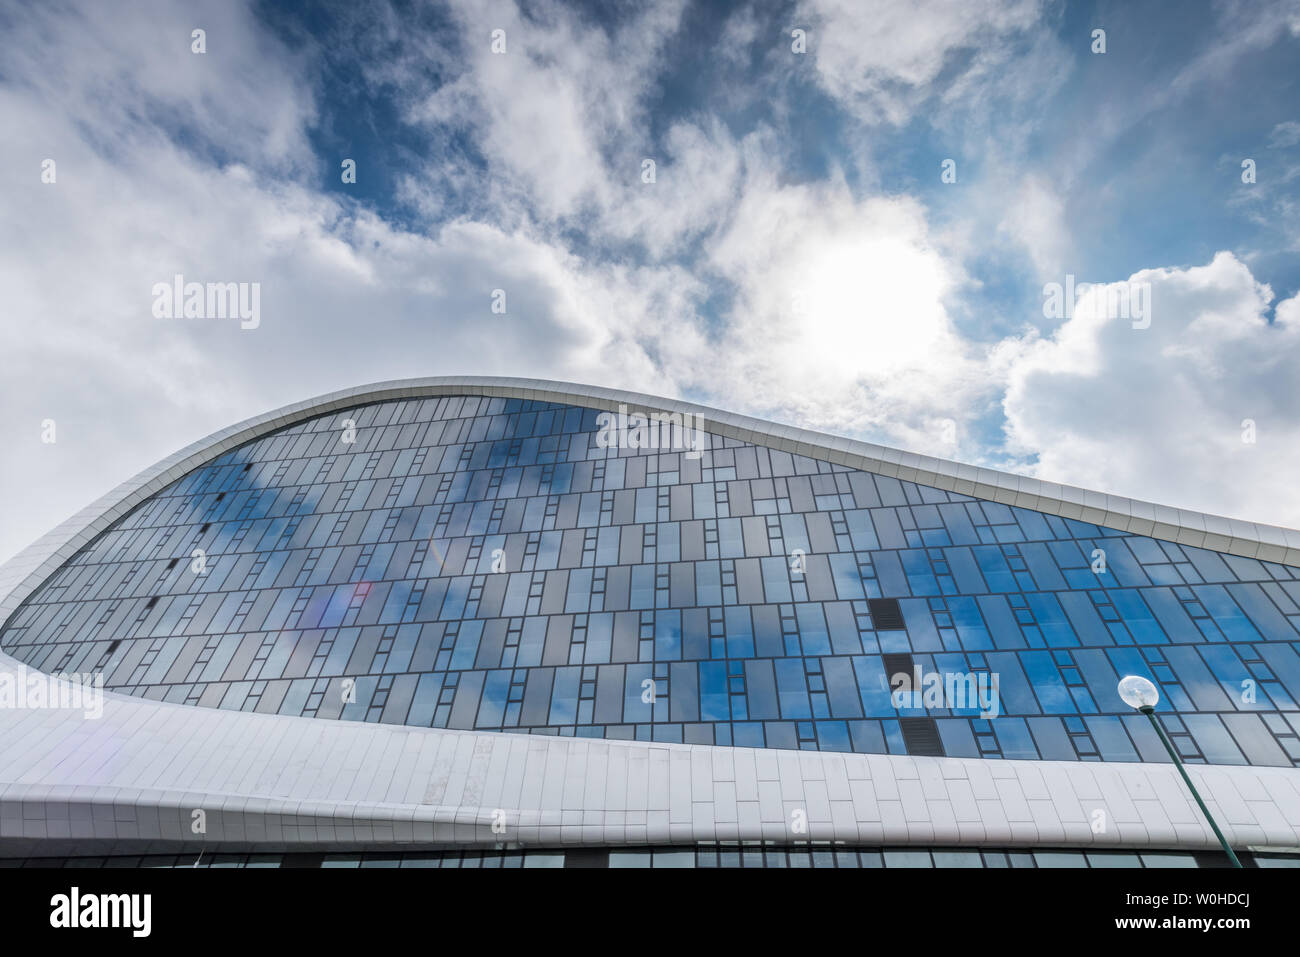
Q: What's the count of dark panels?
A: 9